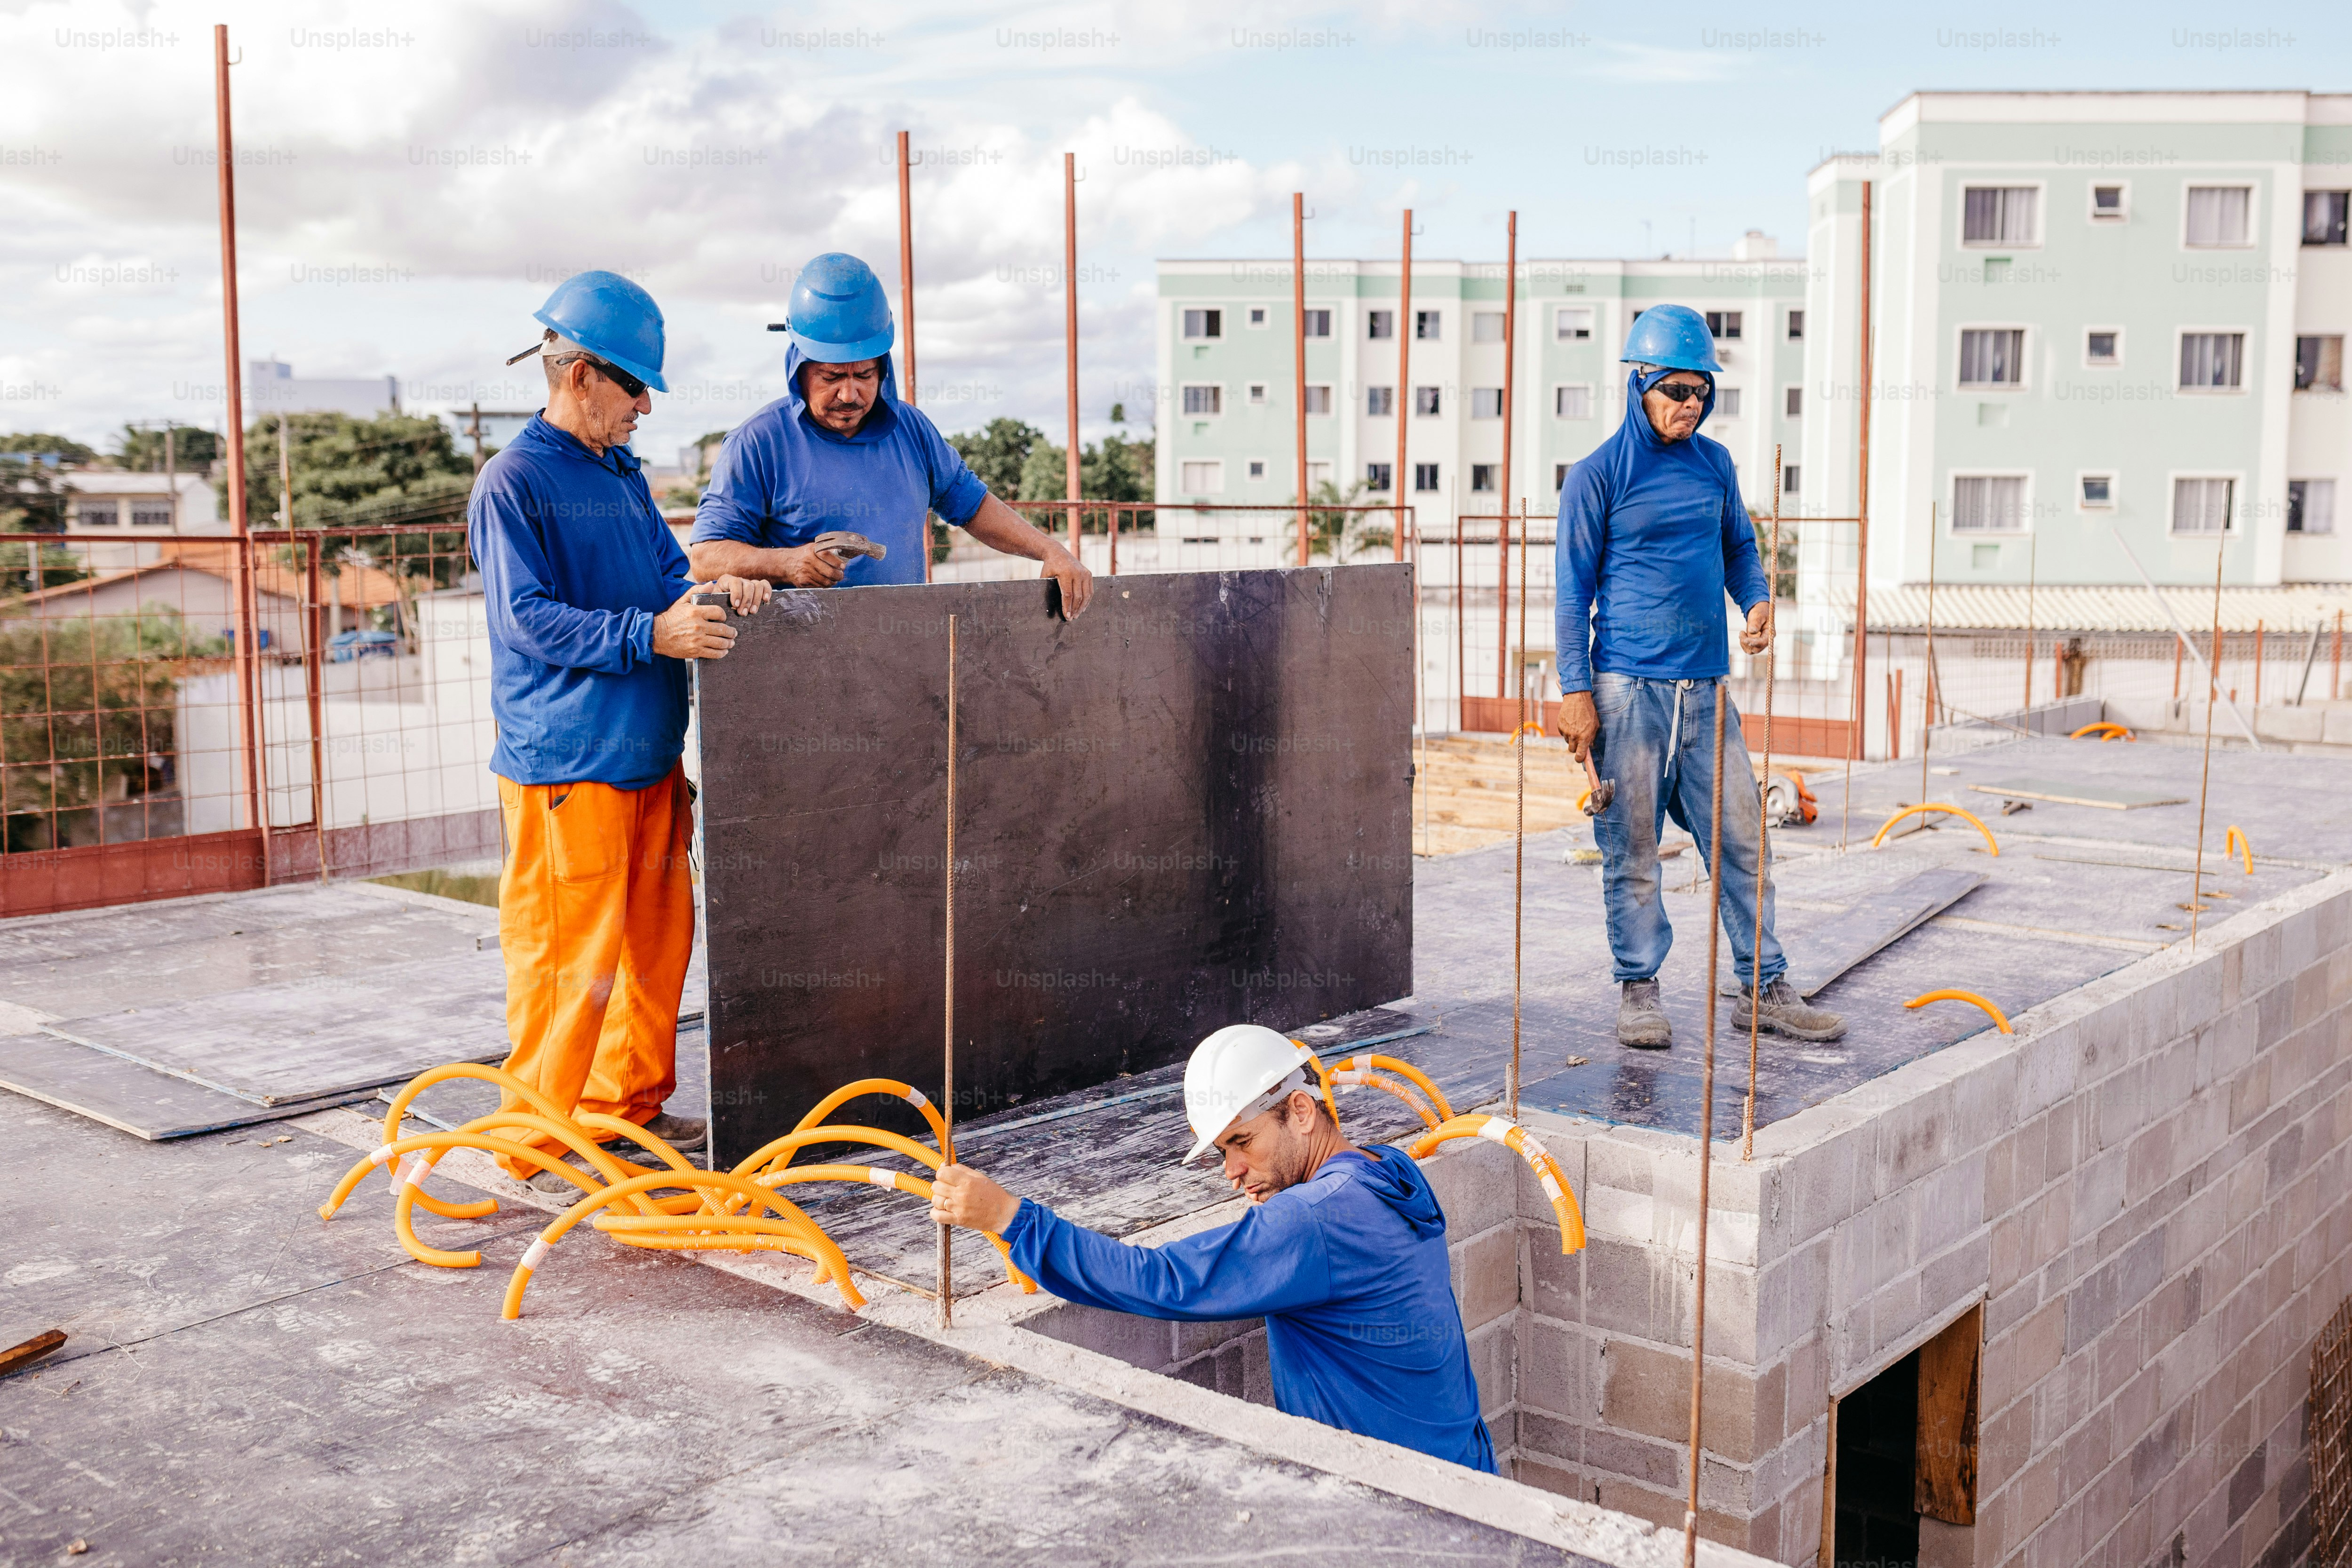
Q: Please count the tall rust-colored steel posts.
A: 7